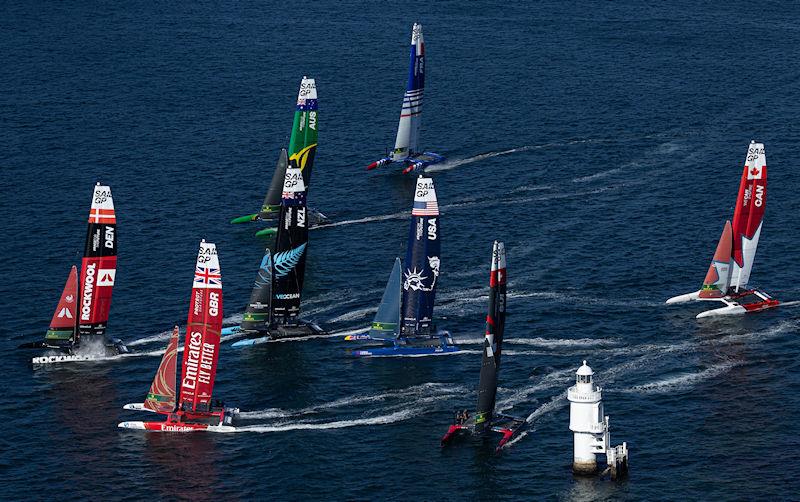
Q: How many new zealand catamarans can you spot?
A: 1